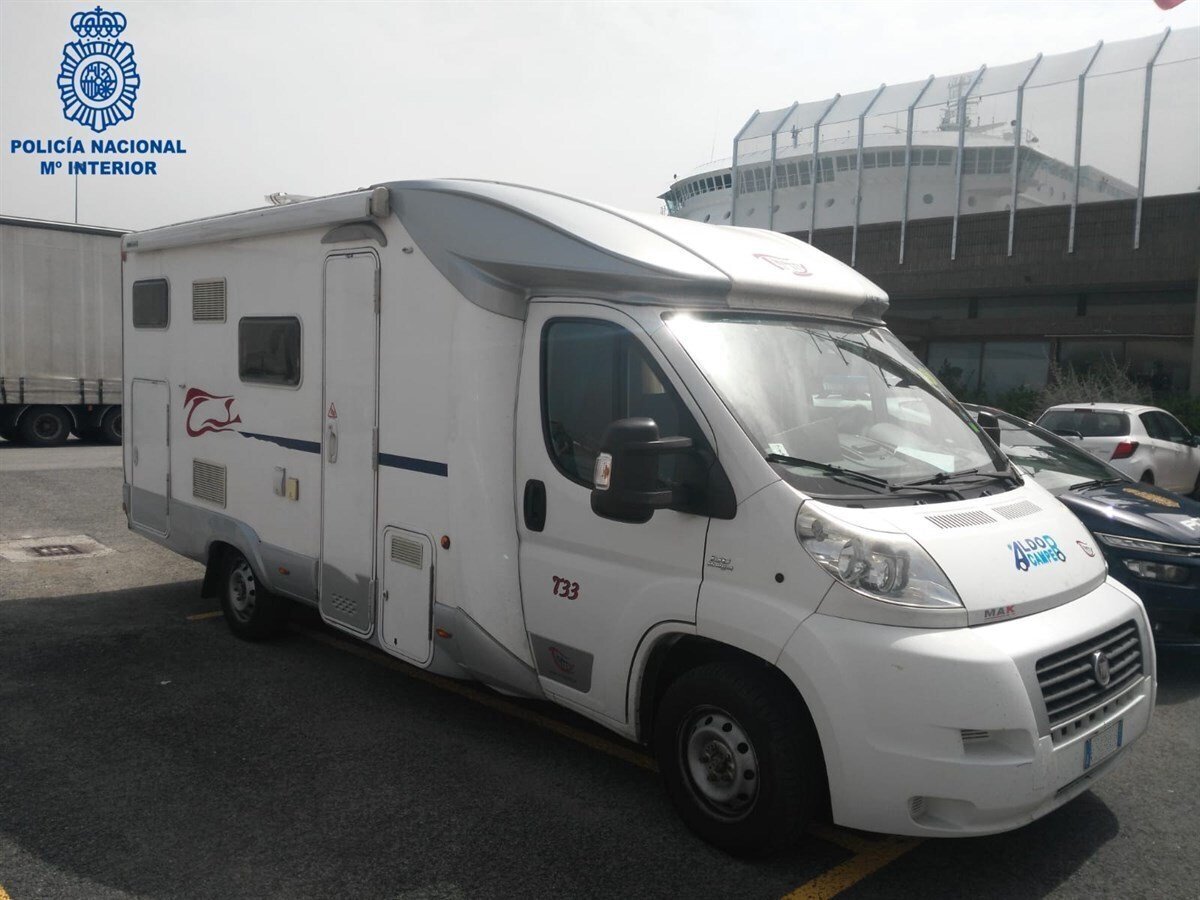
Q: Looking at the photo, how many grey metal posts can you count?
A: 9